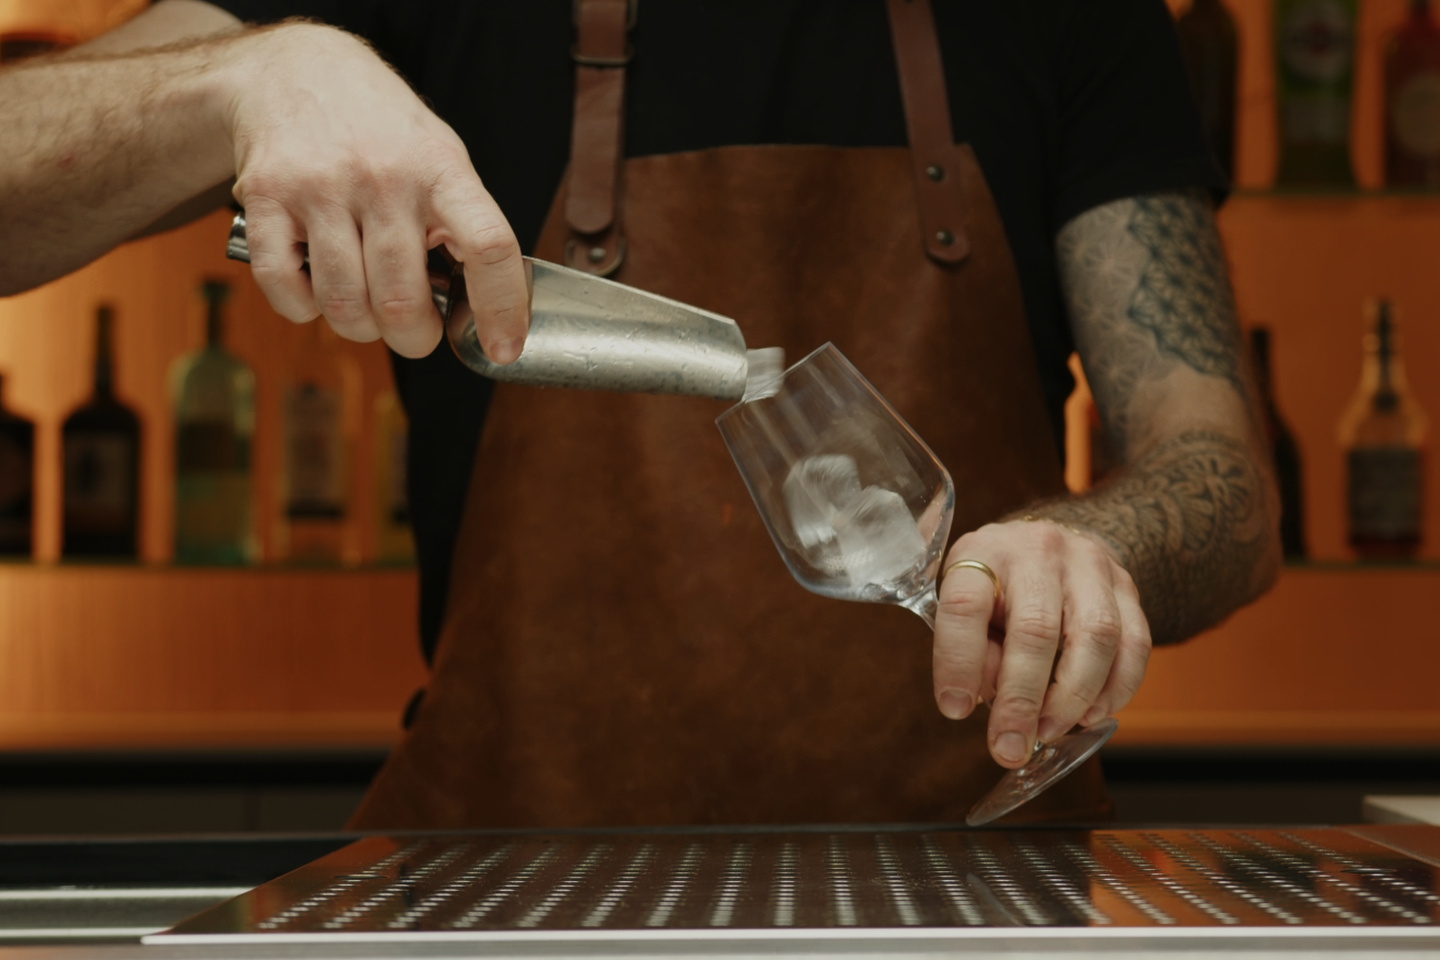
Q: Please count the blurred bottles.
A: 10